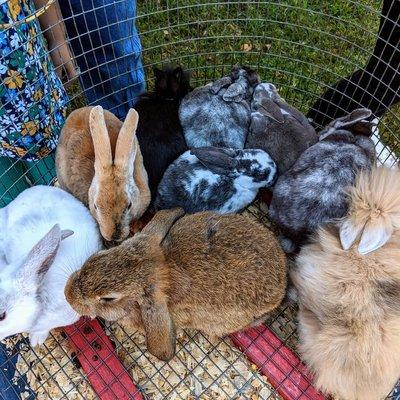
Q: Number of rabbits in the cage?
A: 9